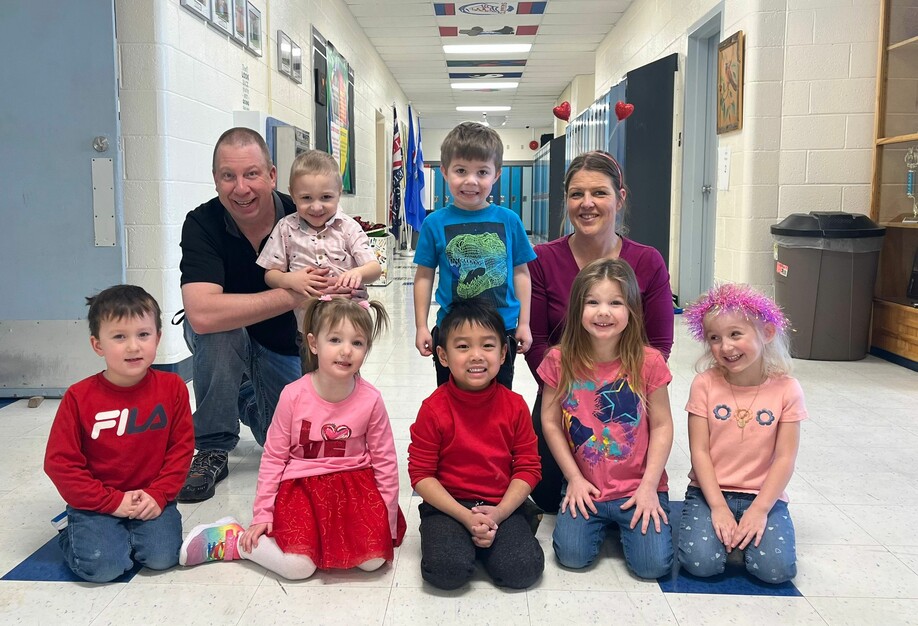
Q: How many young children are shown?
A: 7